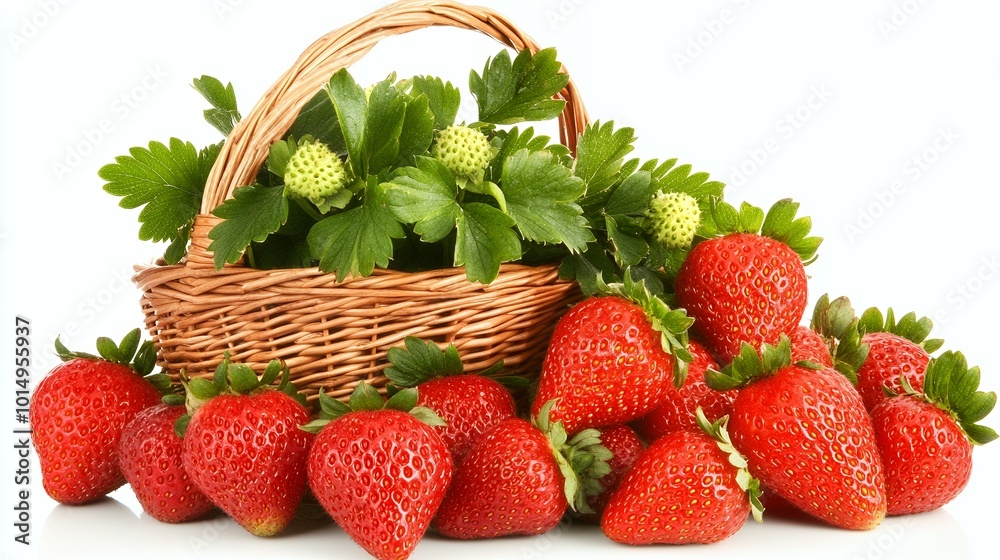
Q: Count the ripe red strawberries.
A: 15